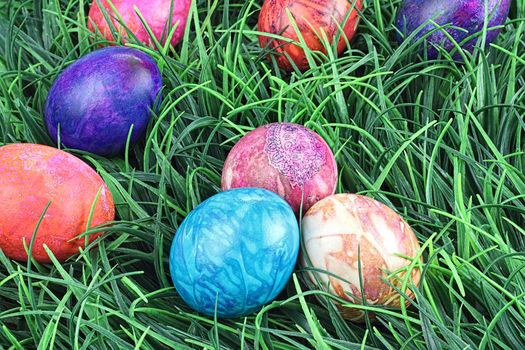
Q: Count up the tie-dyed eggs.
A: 8